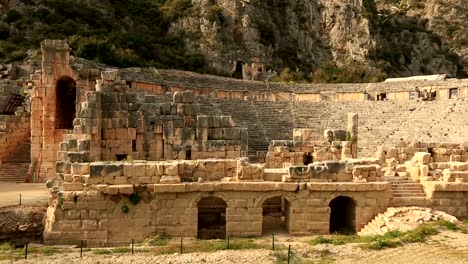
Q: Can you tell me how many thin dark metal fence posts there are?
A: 7